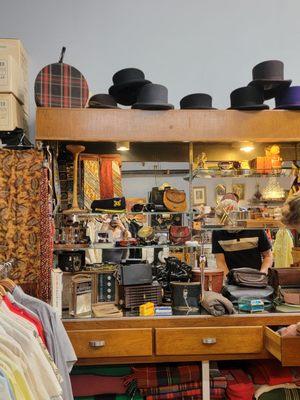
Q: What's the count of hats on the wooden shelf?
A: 7